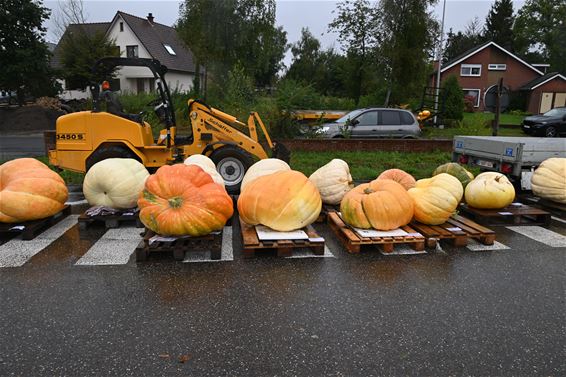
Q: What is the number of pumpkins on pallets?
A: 13